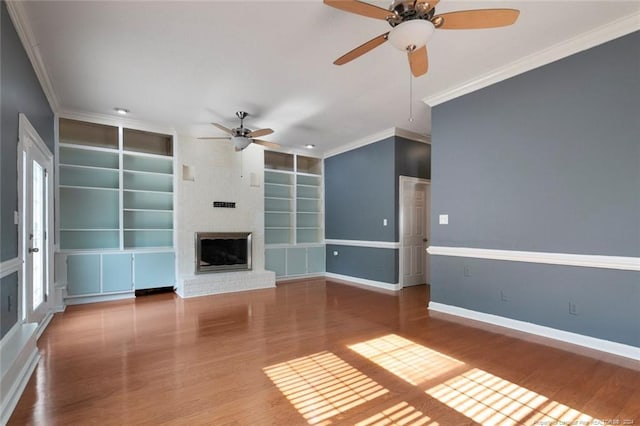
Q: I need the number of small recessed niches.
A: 2